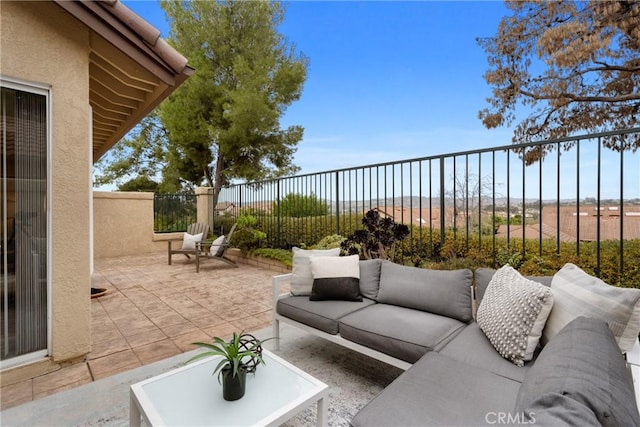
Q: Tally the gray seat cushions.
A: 4